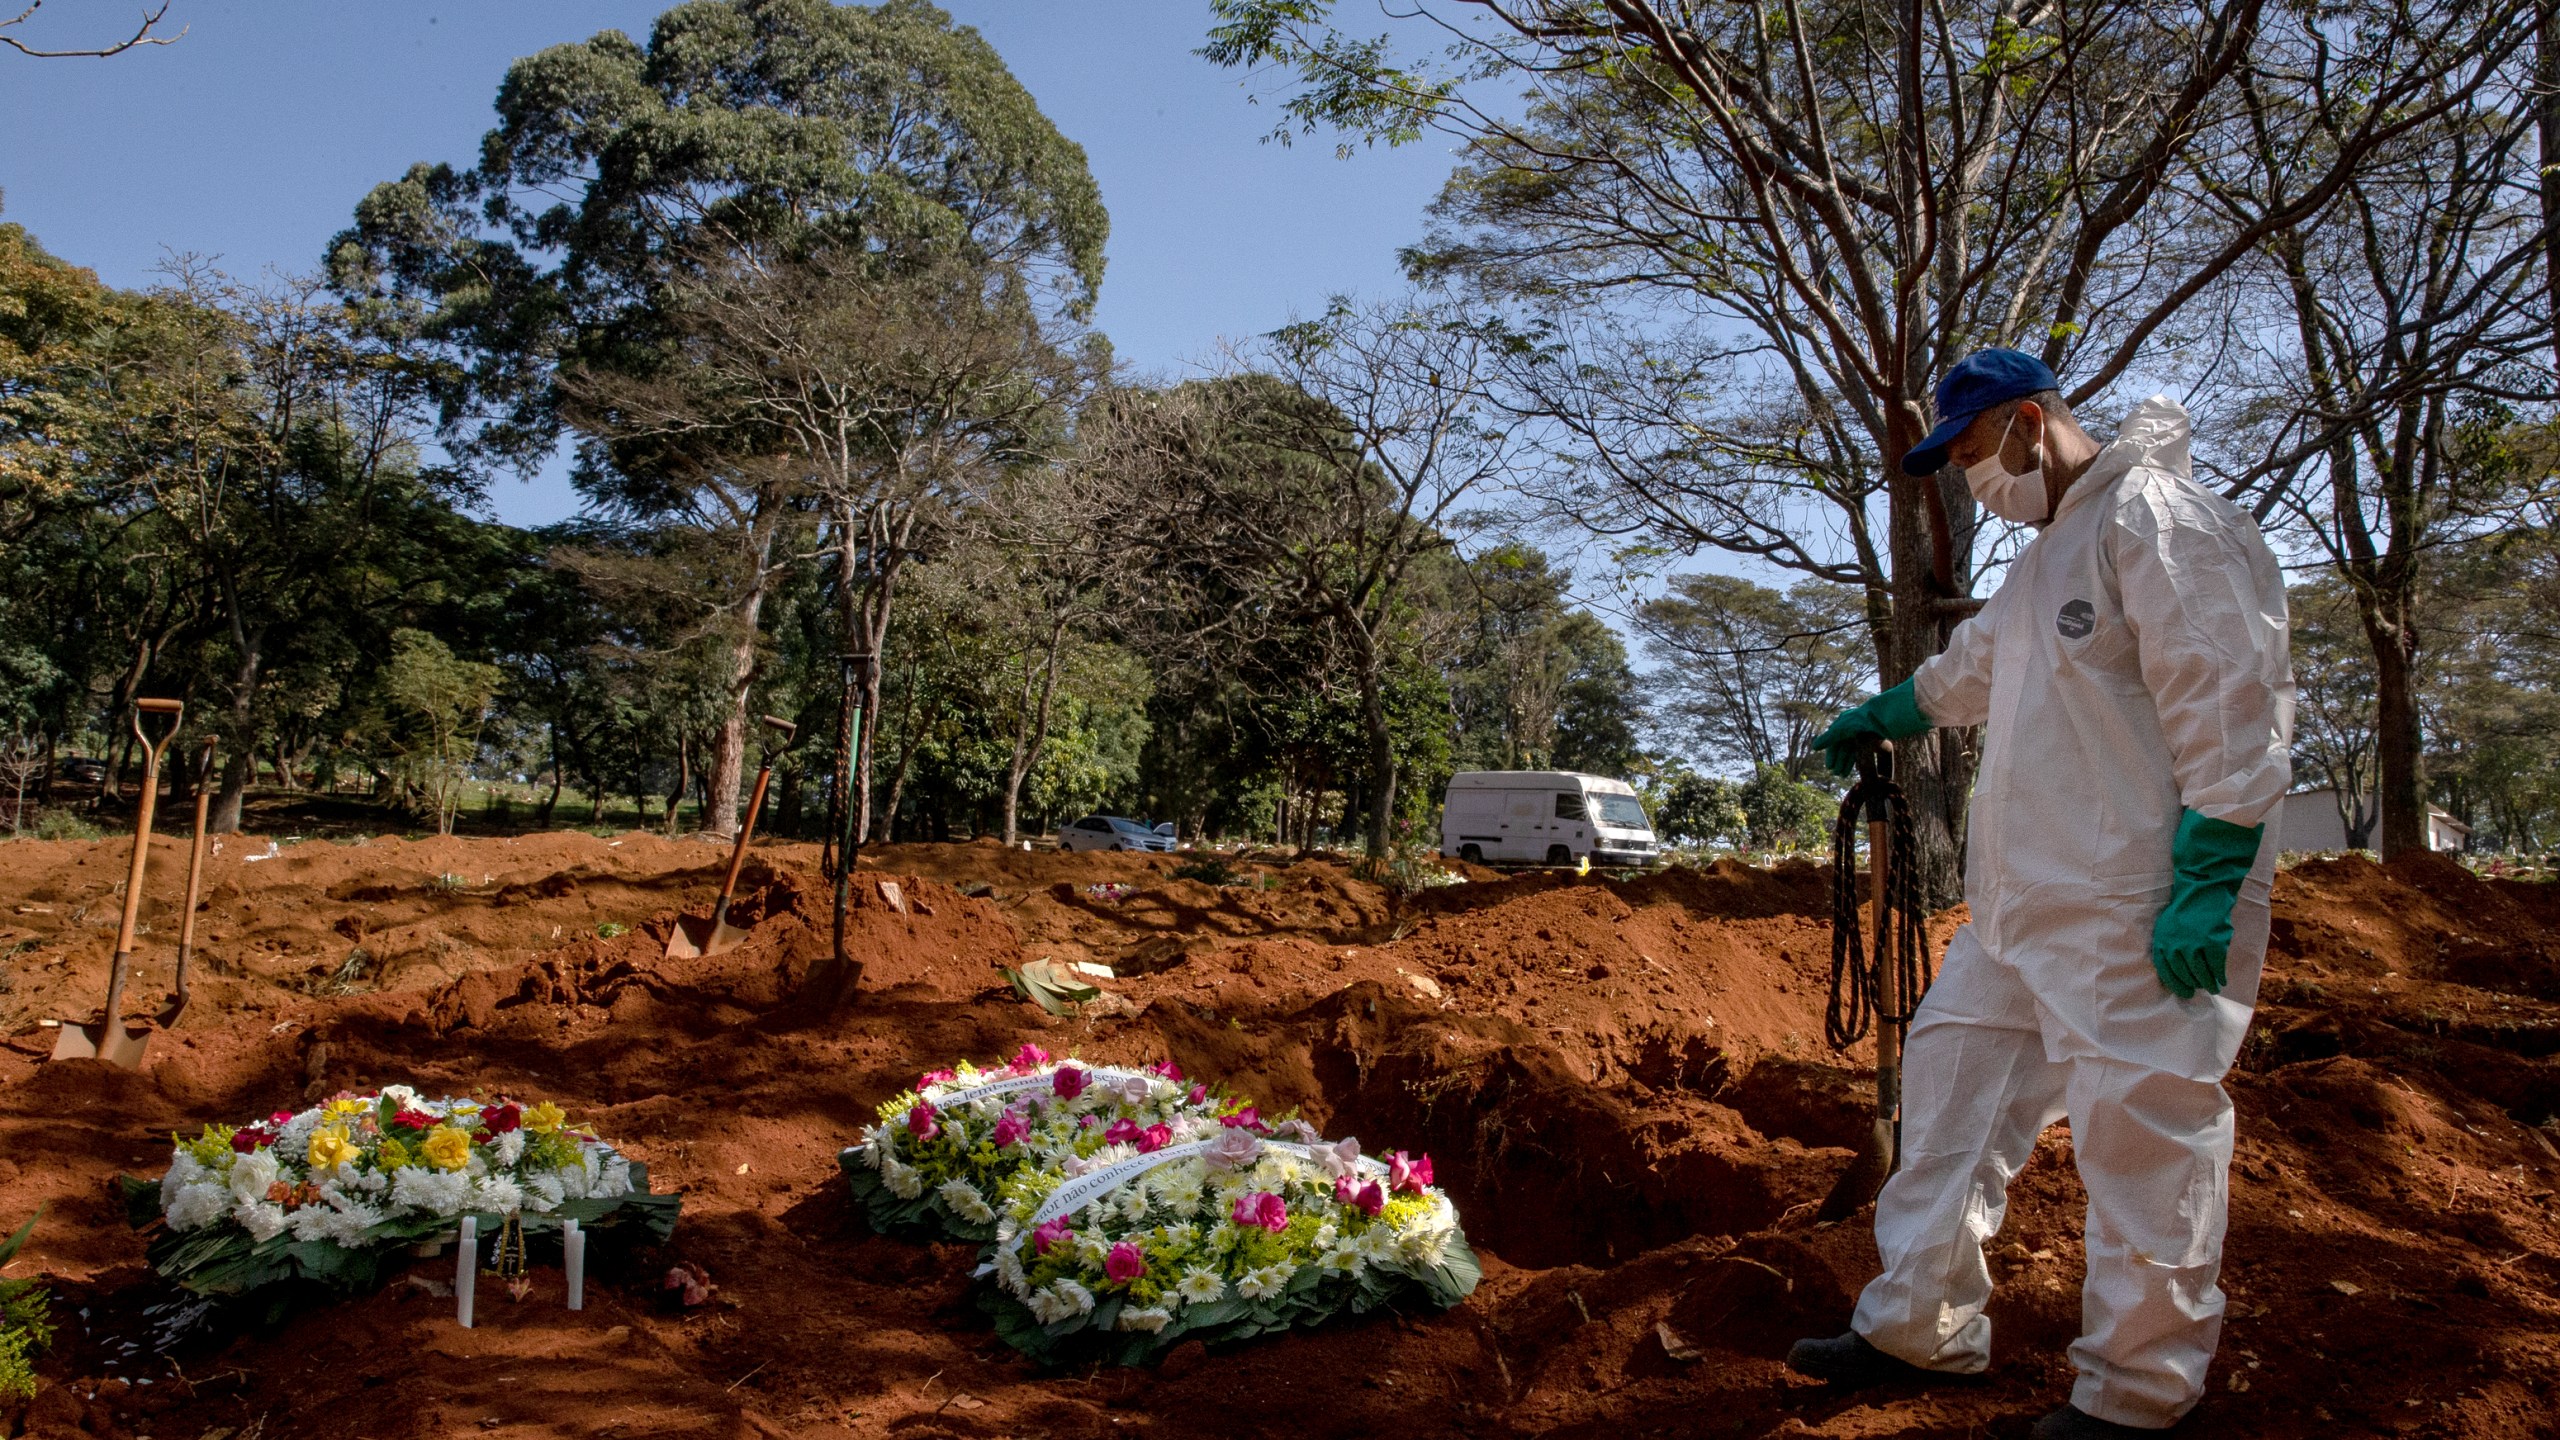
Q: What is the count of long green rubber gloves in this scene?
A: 2